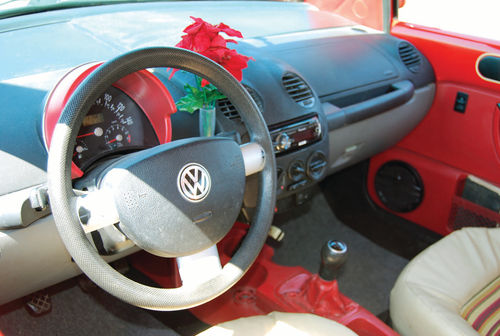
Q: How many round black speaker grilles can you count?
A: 1